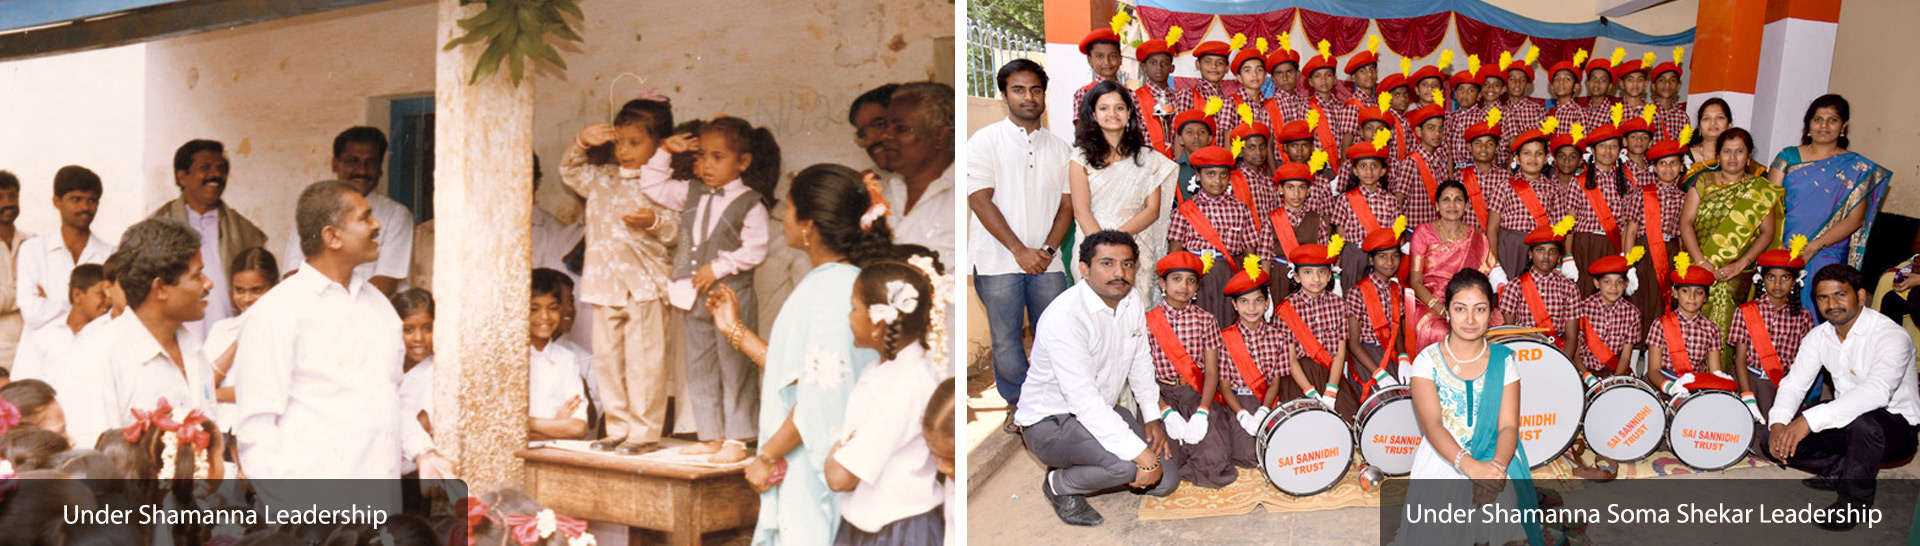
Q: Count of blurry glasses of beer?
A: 0